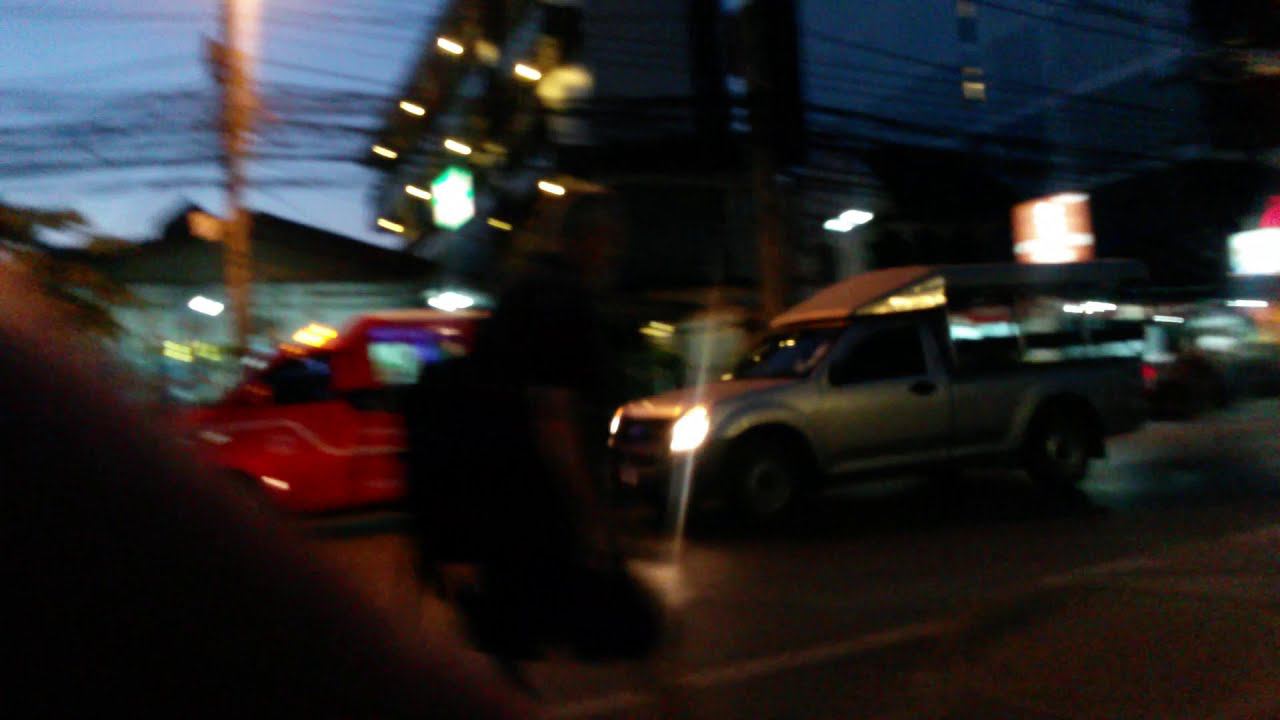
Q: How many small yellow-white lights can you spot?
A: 9